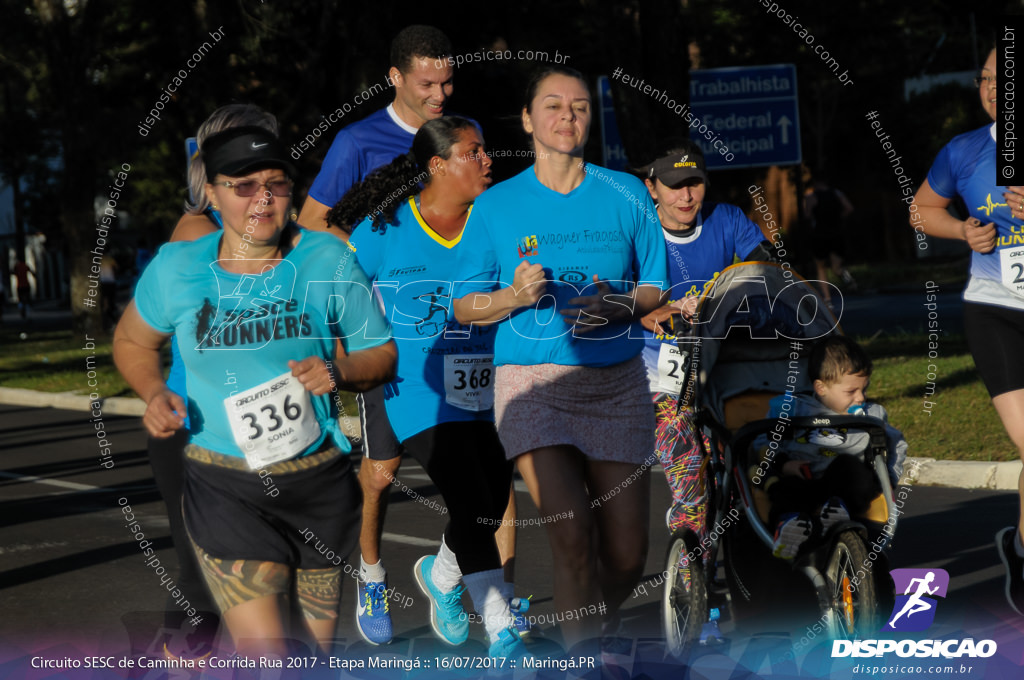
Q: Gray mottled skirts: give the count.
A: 1